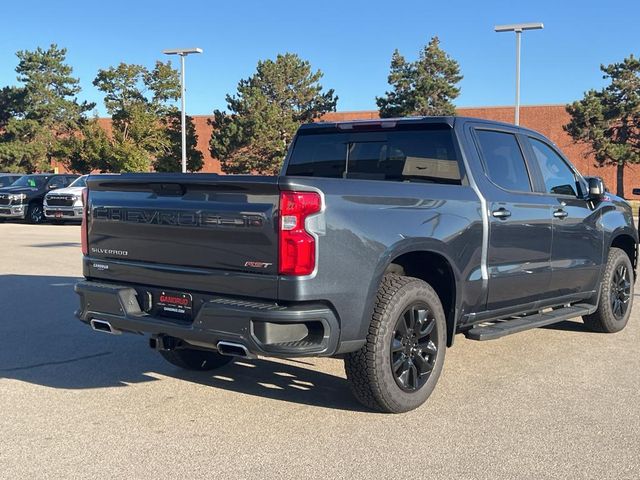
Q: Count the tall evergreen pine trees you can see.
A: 4